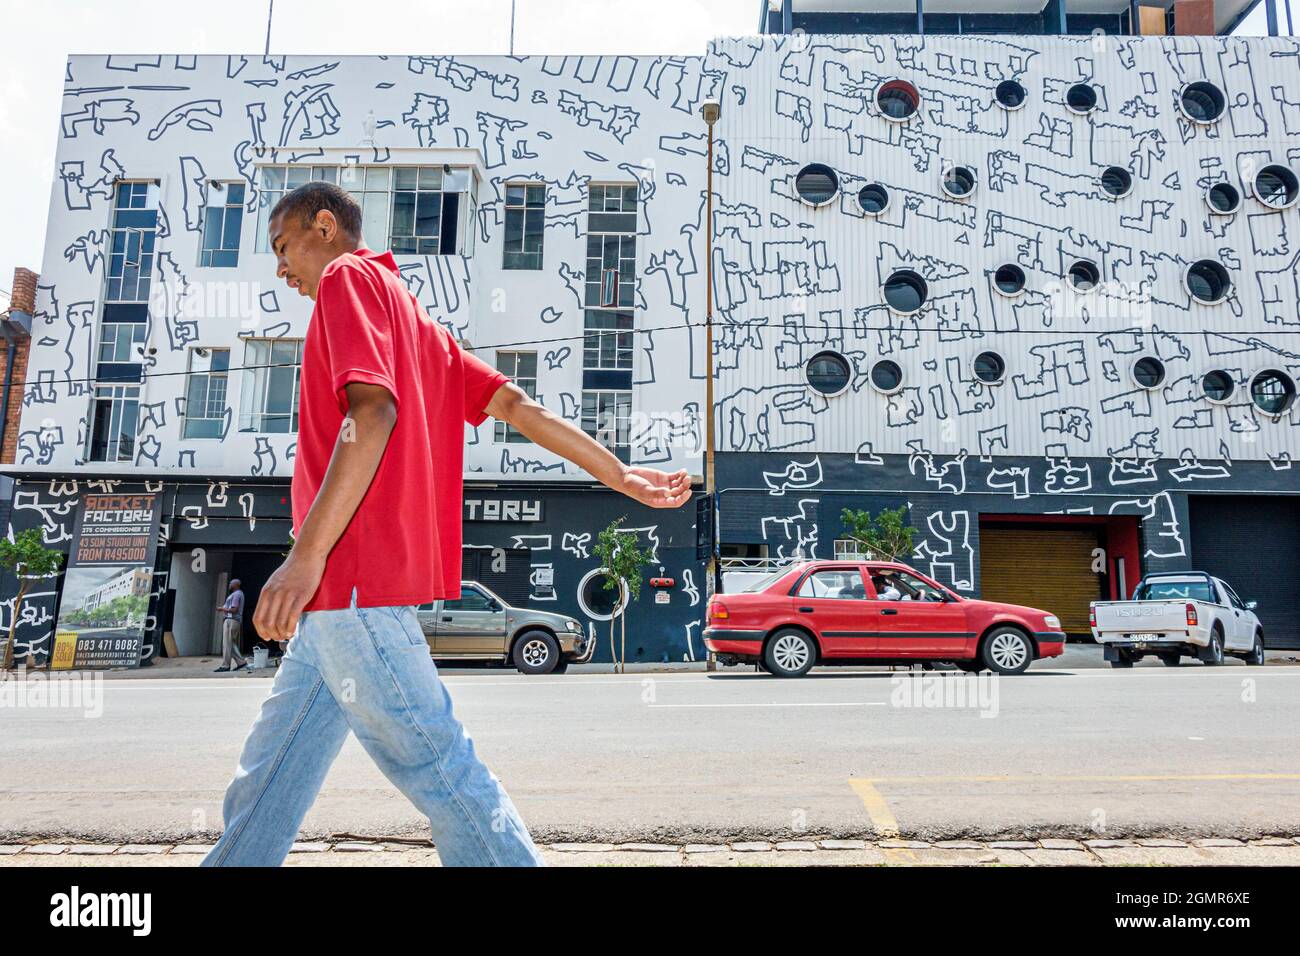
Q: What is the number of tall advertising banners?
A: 1